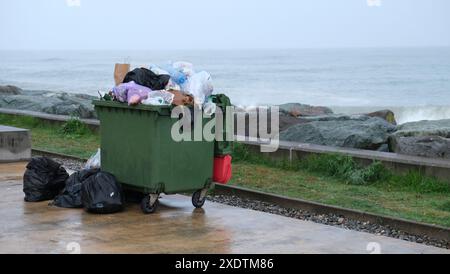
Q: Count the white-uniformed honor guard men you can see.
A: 0